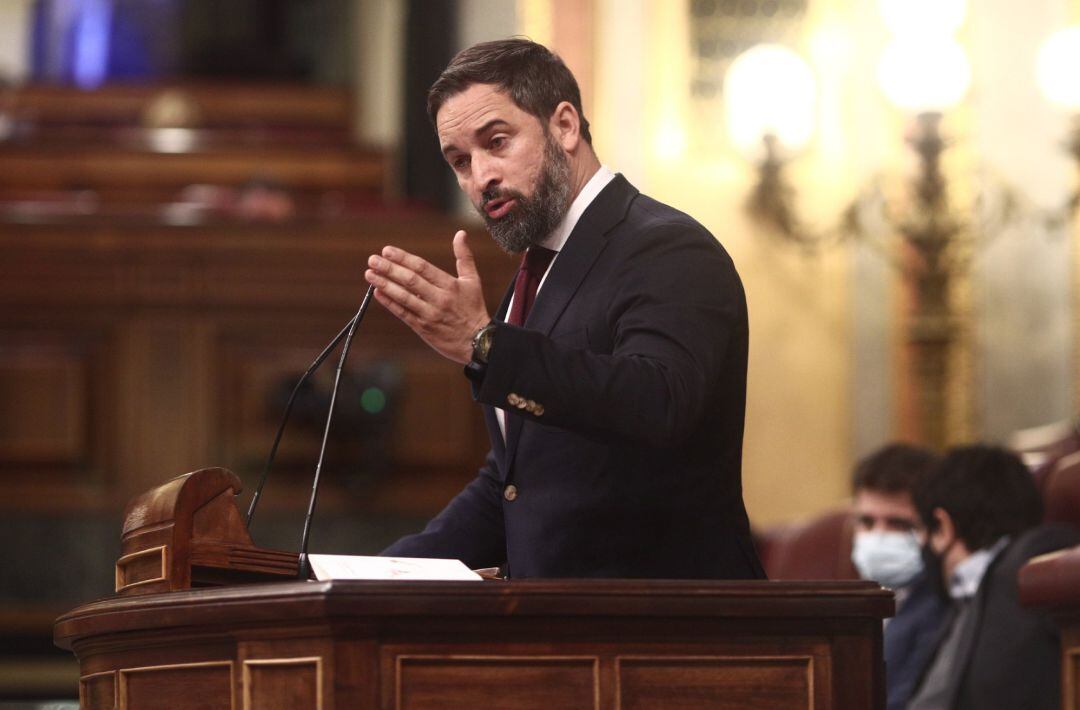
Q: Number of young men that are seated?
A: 2